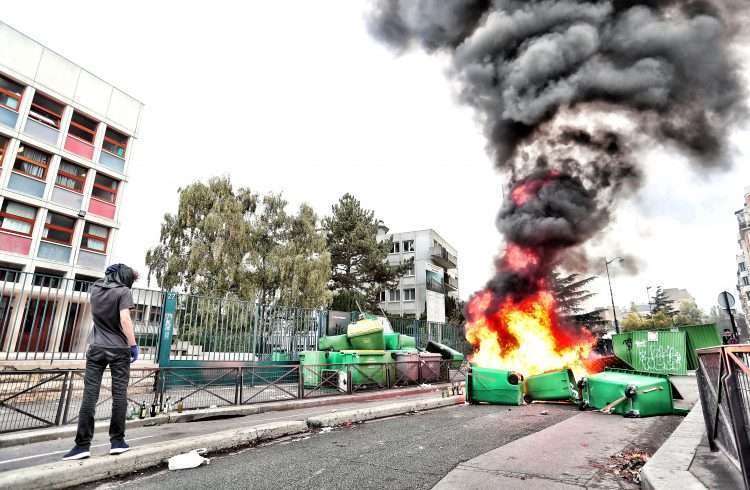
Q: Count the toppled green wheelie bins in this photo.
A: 3